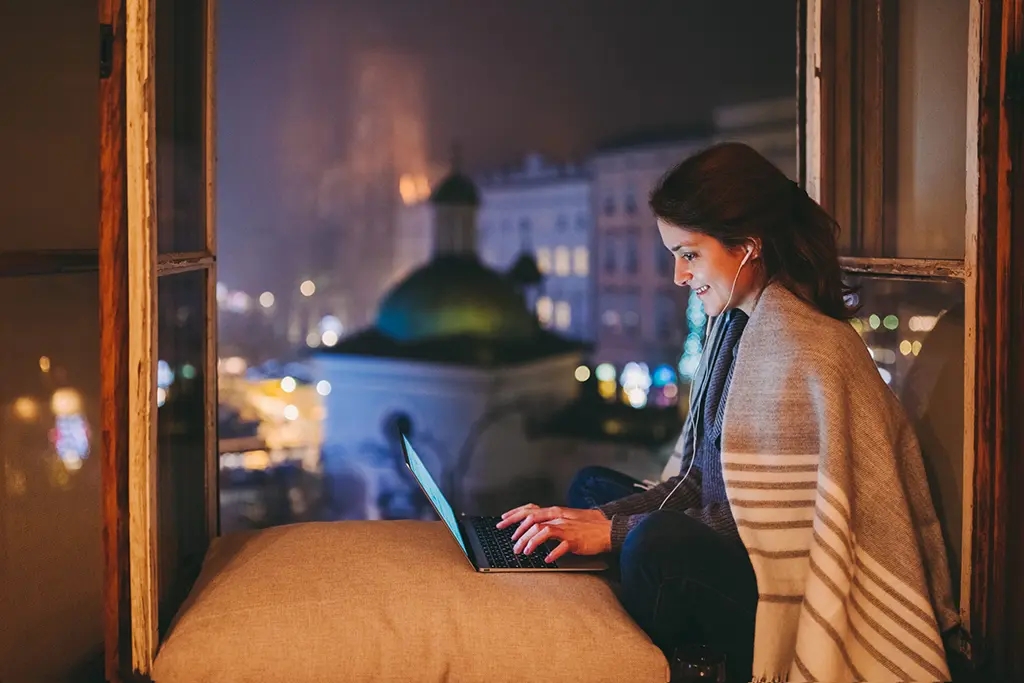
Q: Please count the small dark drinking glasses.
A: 1